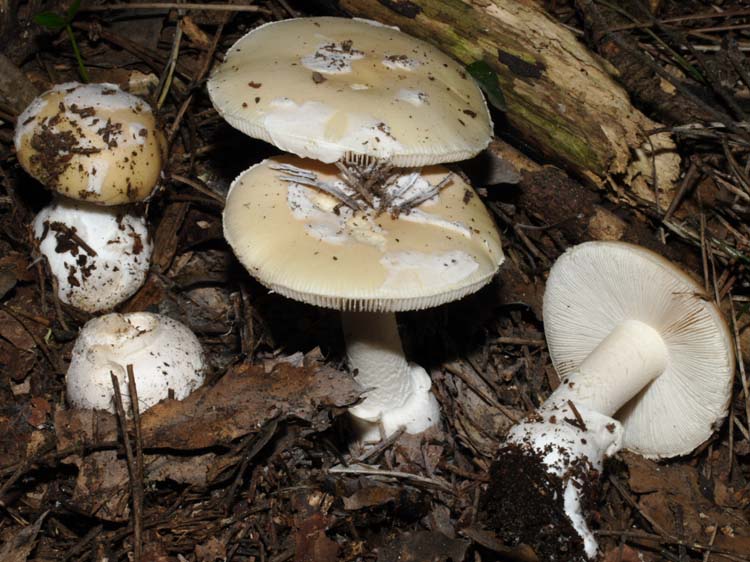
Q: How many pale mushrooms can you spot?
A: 5